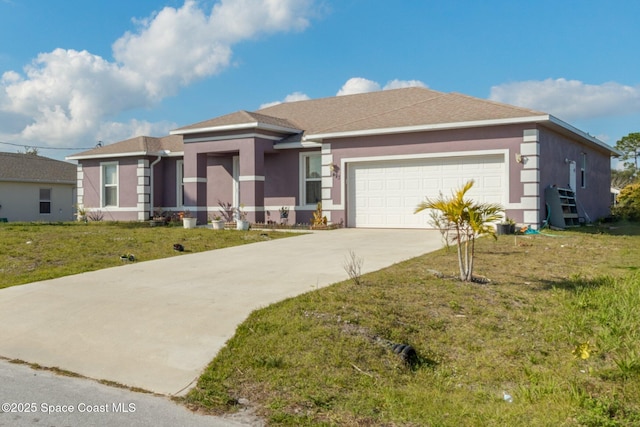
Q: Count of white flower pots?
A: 3